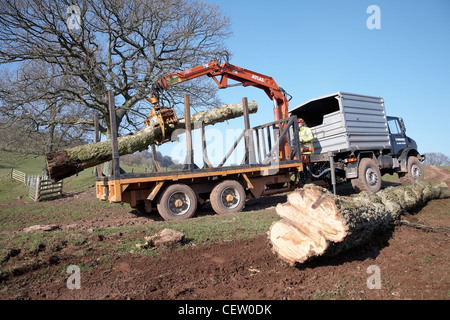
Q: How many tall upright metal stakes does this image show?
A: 6